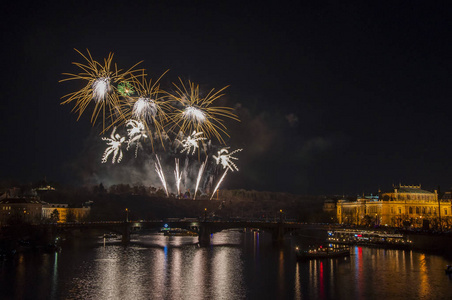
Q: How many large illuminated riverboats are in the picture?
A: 2